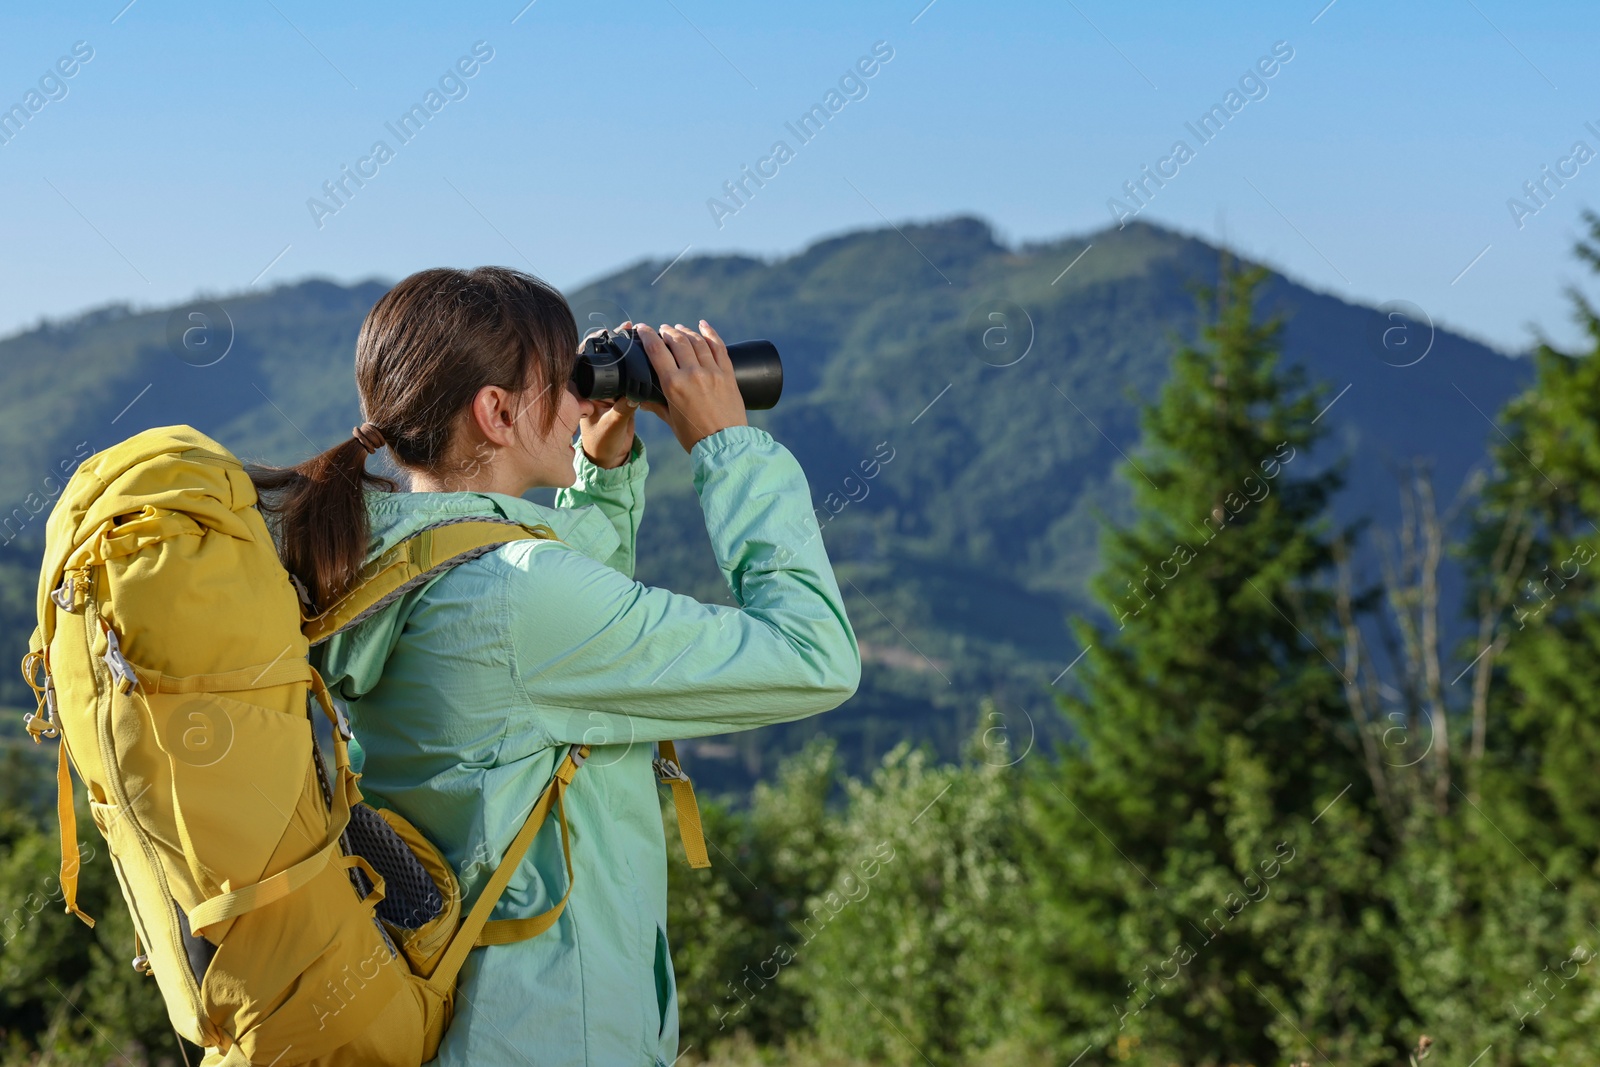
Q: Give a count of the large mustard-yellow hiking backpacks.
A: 1